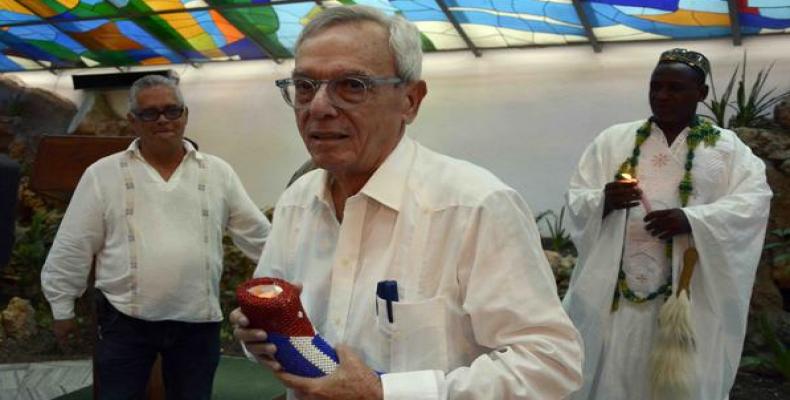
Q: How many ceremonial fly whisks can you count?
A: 1